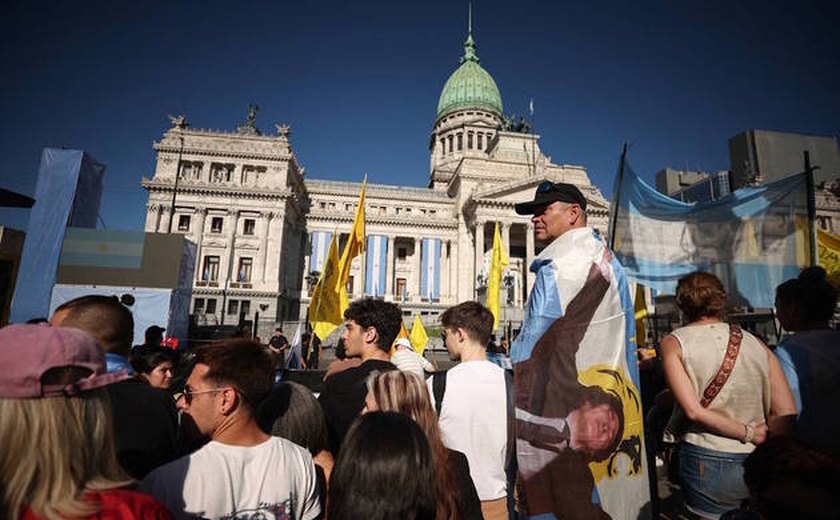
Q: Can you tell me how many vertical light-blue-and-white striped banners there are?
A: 3